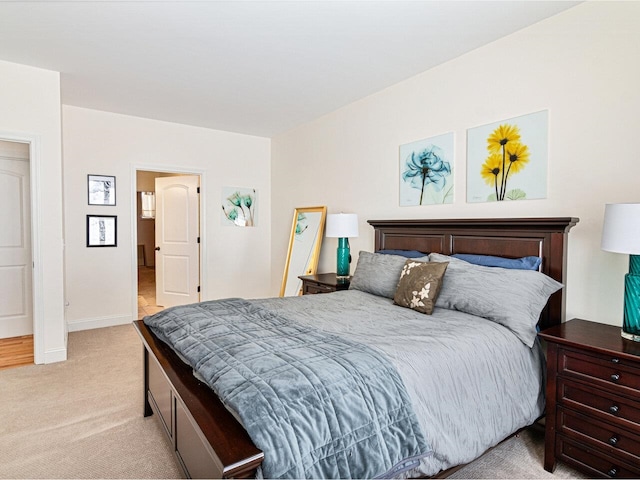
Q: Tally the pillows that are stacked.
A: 5